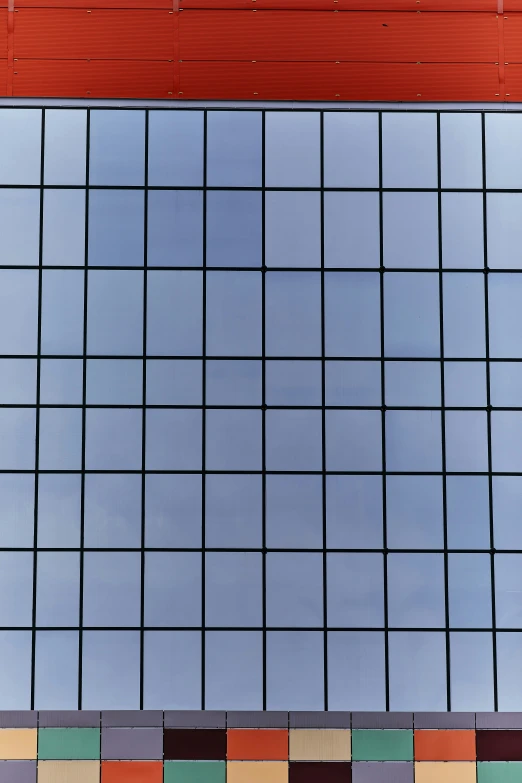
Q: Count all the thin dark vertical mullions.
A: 9